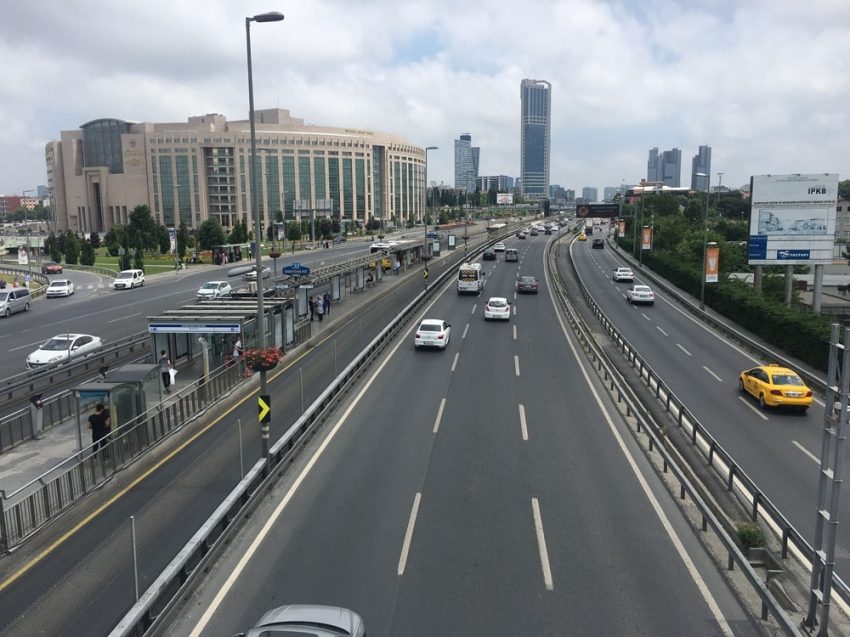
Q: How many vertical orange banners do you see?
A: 3